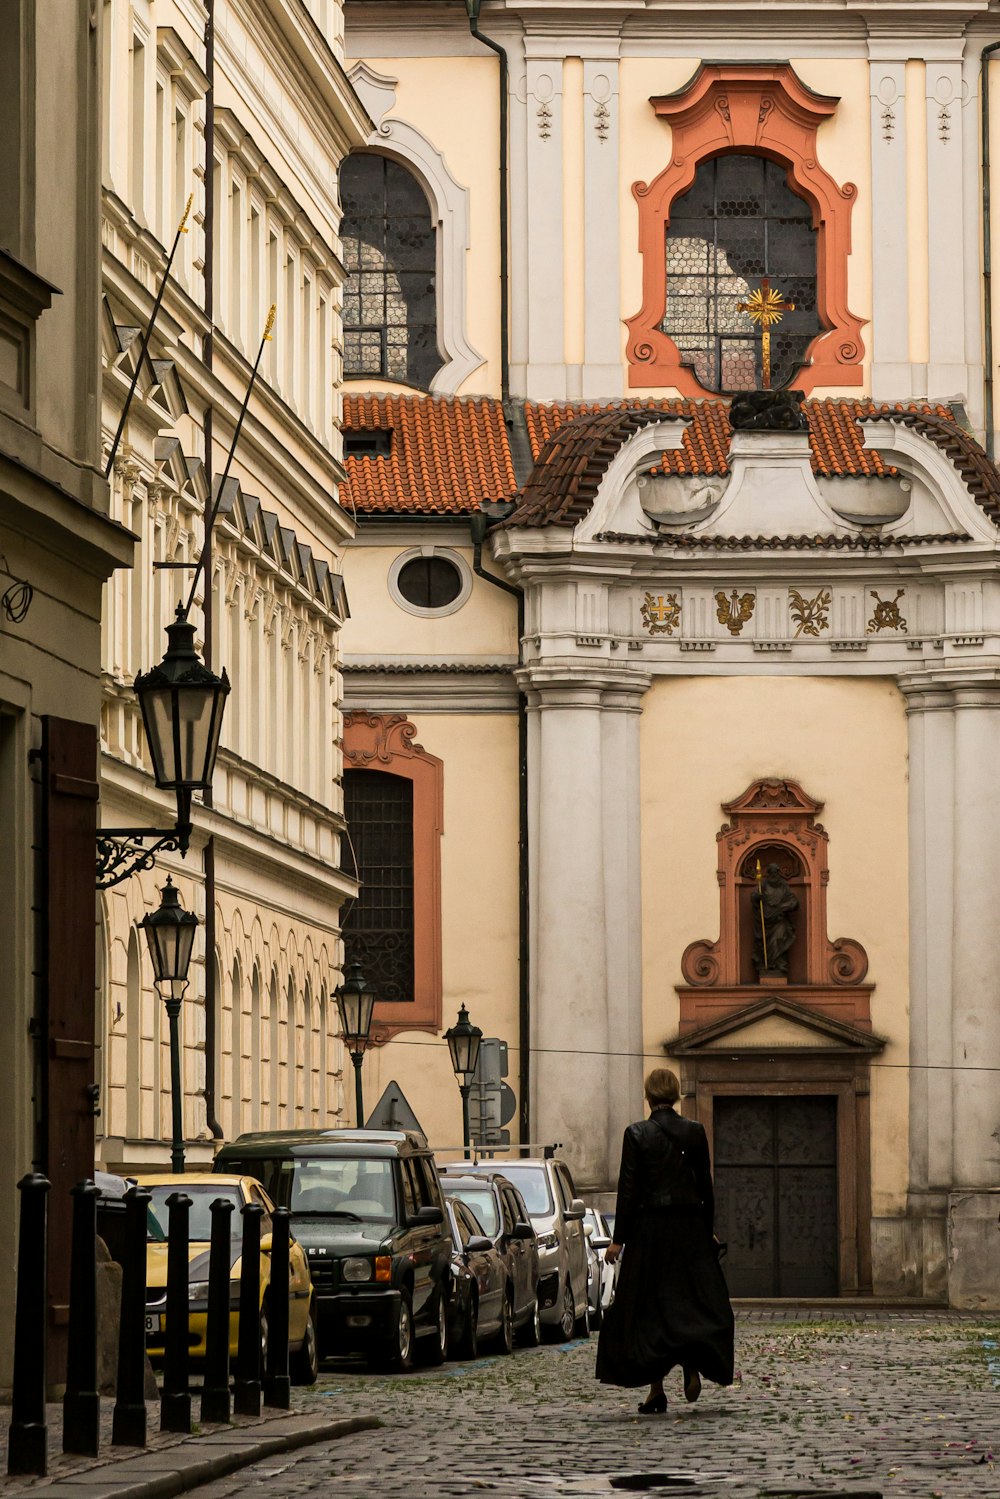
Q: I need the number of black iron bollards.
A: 7